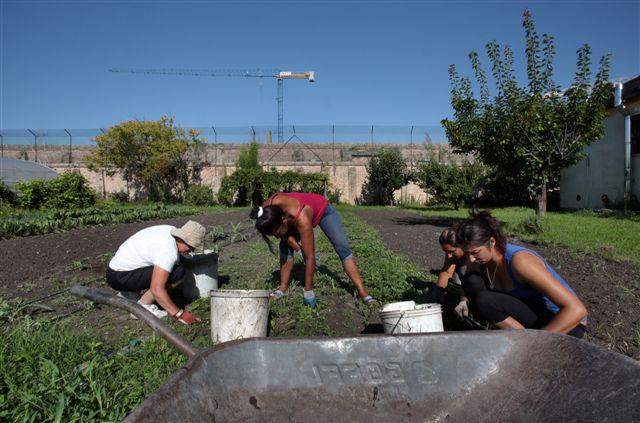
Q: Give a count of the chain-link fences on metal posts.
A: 1